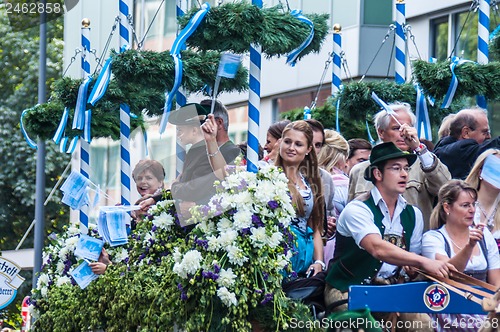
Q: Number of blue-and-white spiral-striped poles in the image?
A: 7